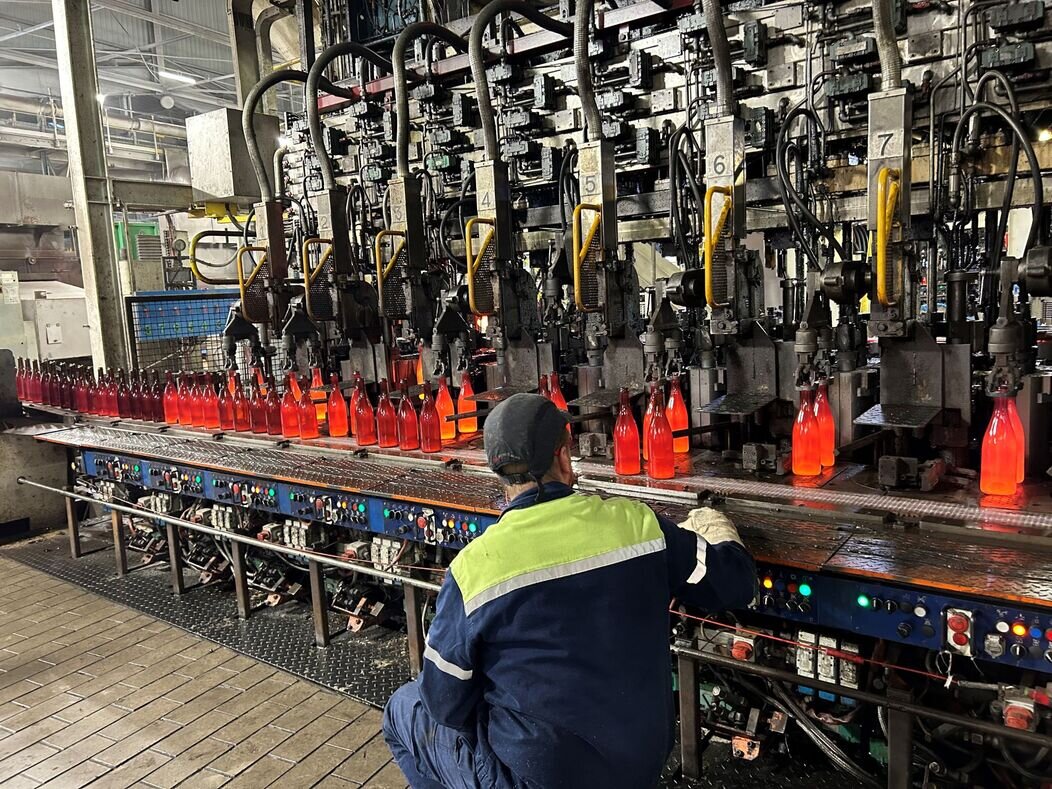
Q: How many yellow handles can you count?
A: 7